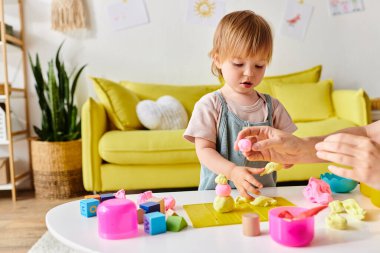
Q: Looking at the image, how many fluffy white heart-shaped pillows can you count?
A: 1